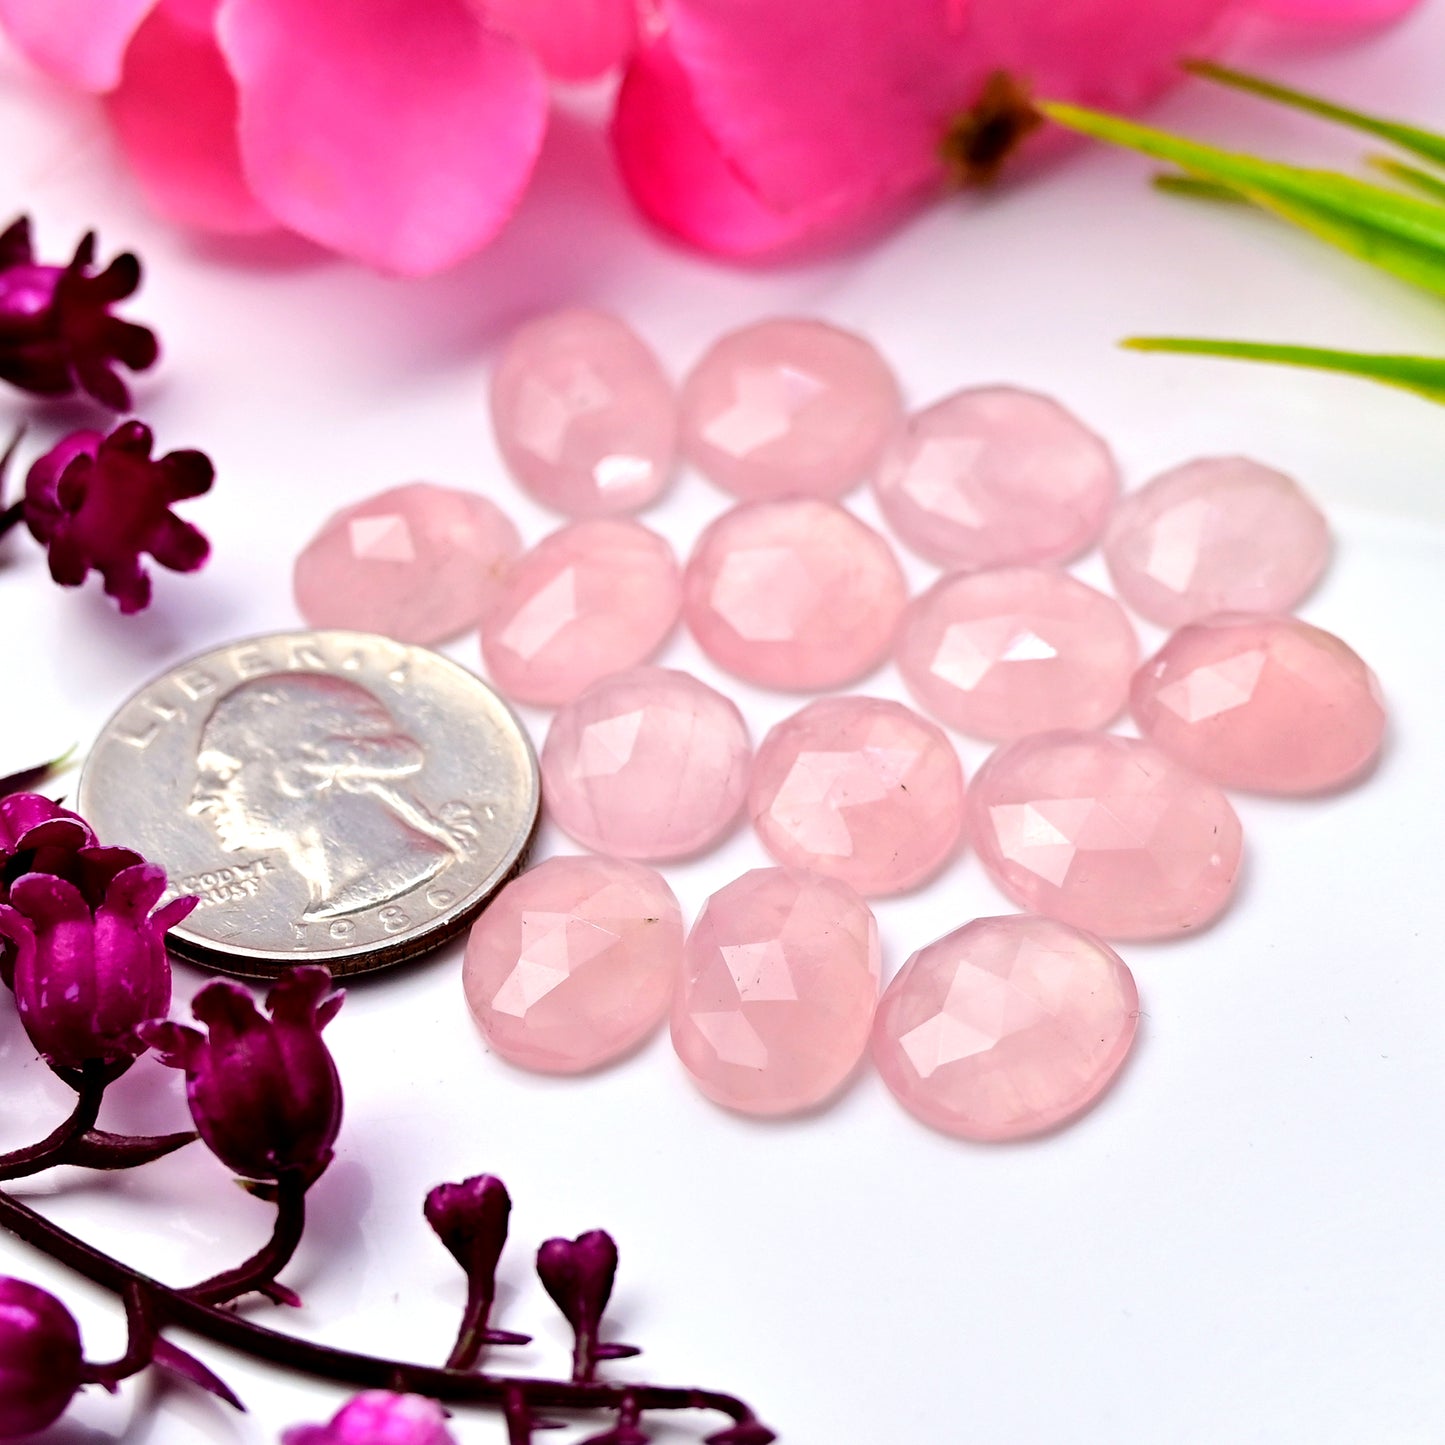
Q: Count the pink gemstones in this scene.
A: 15